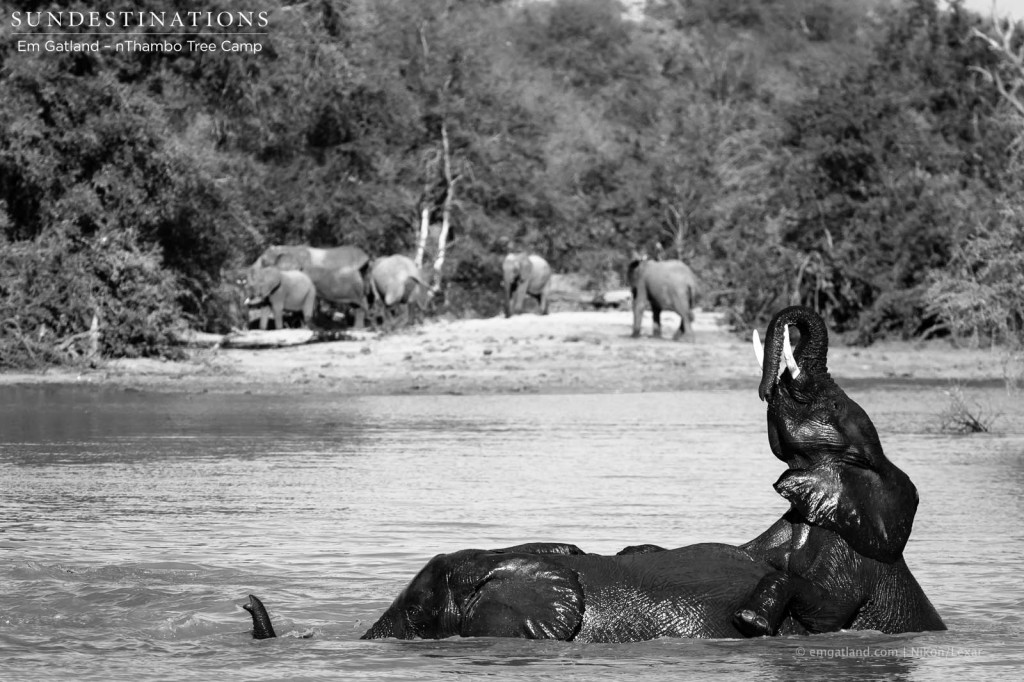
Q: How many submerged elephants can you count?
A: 2